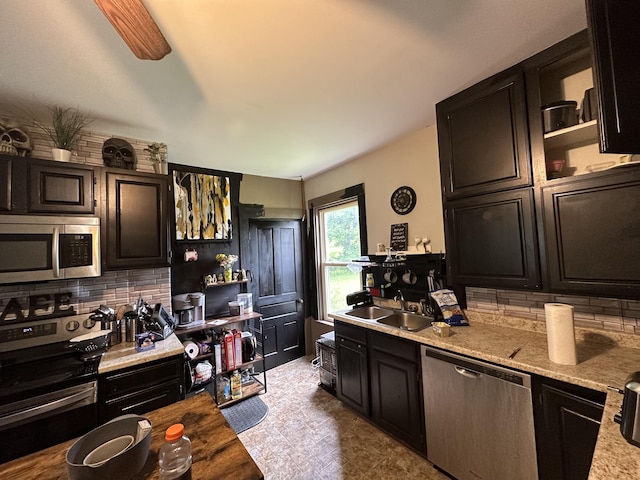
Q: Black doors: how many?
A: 1